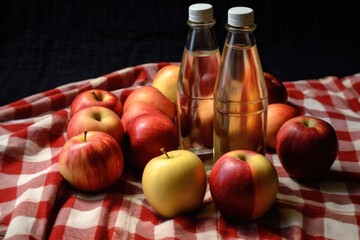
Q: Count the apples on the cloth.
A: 12